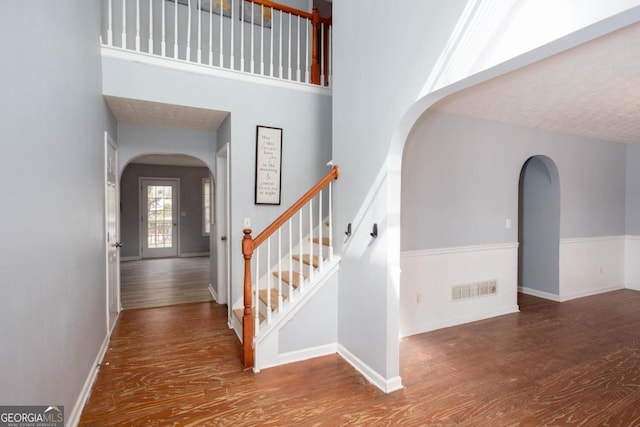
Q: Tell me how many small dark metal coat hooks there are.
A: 2